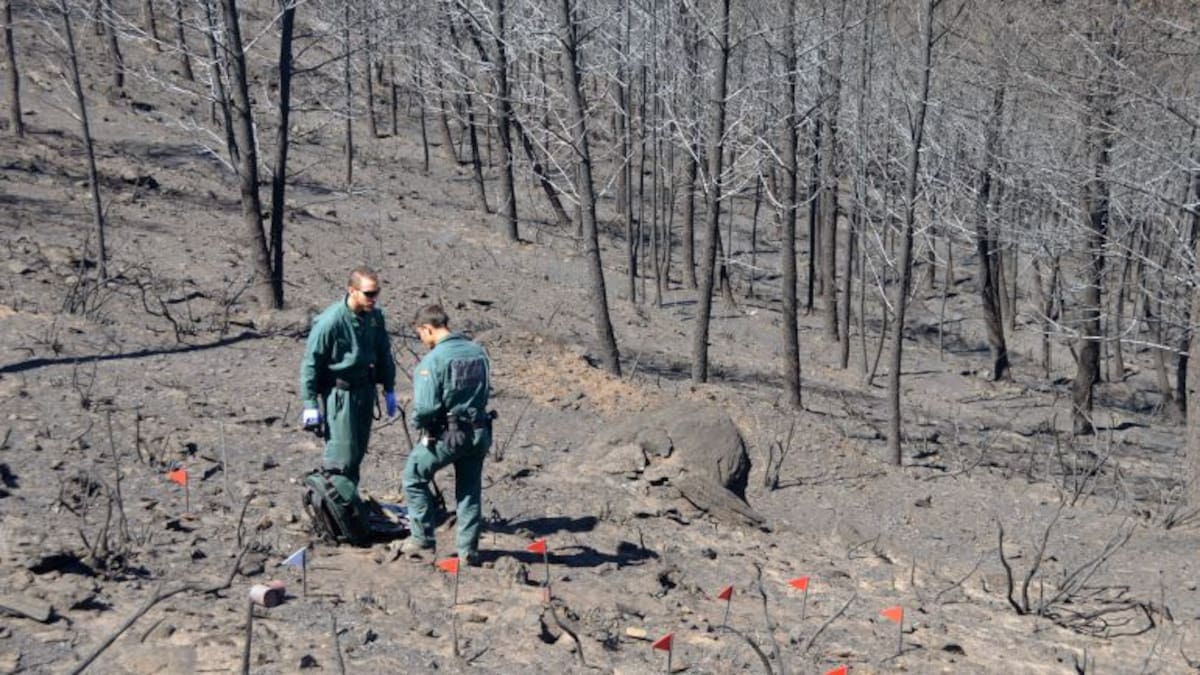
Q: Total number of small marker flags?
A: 9